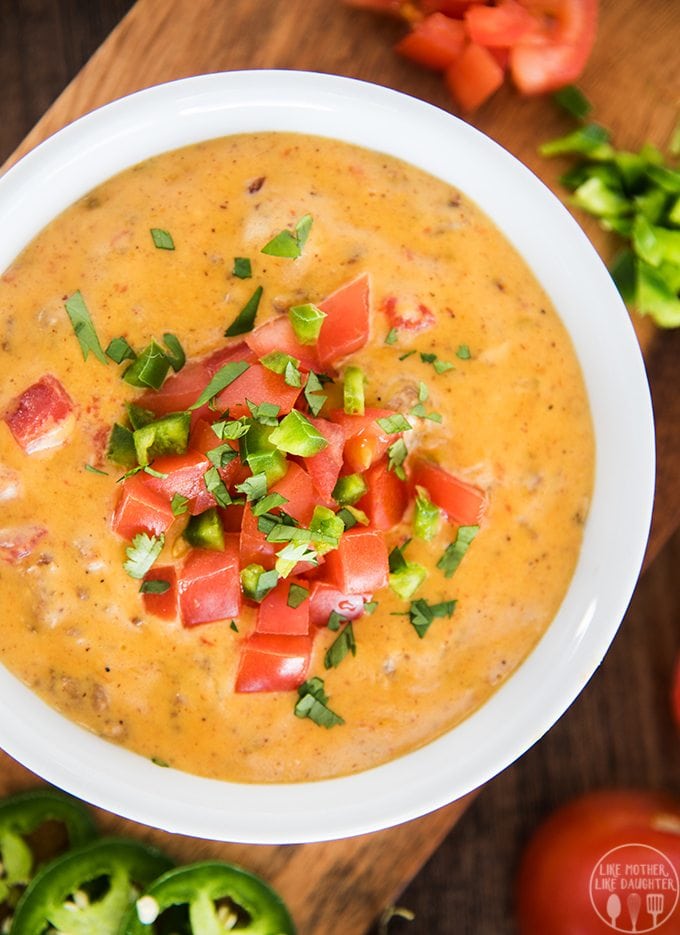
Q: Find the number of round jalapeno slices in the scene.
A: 3